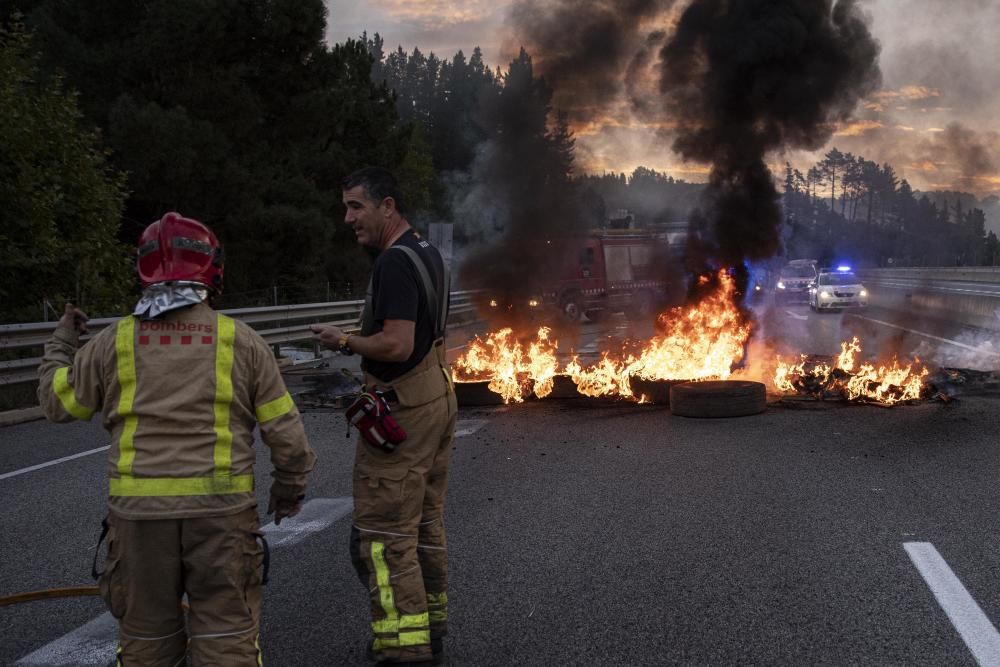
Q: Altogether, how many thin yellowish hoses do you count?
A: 1